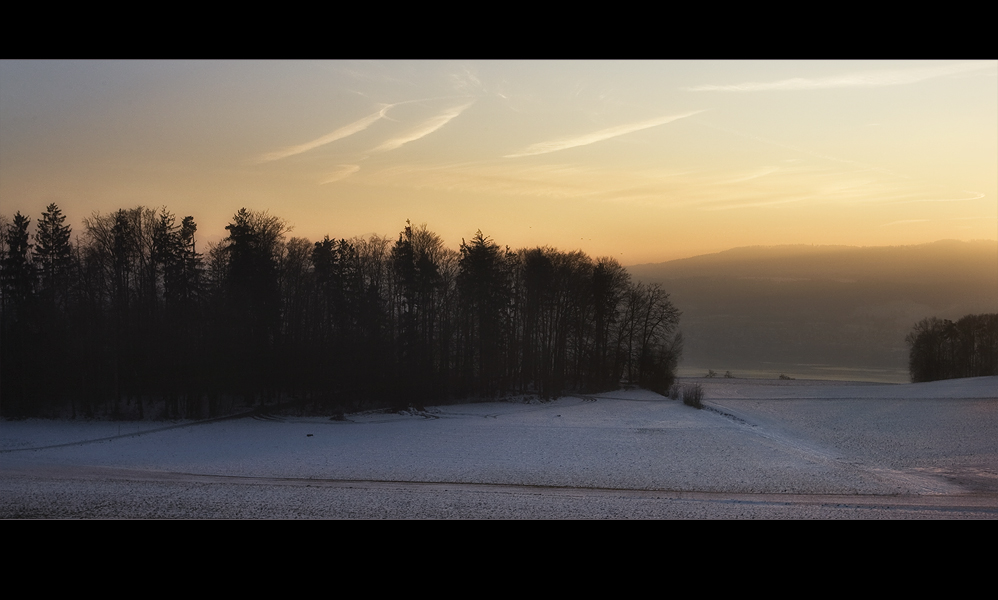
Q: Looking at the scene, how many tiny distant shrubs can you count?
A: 3